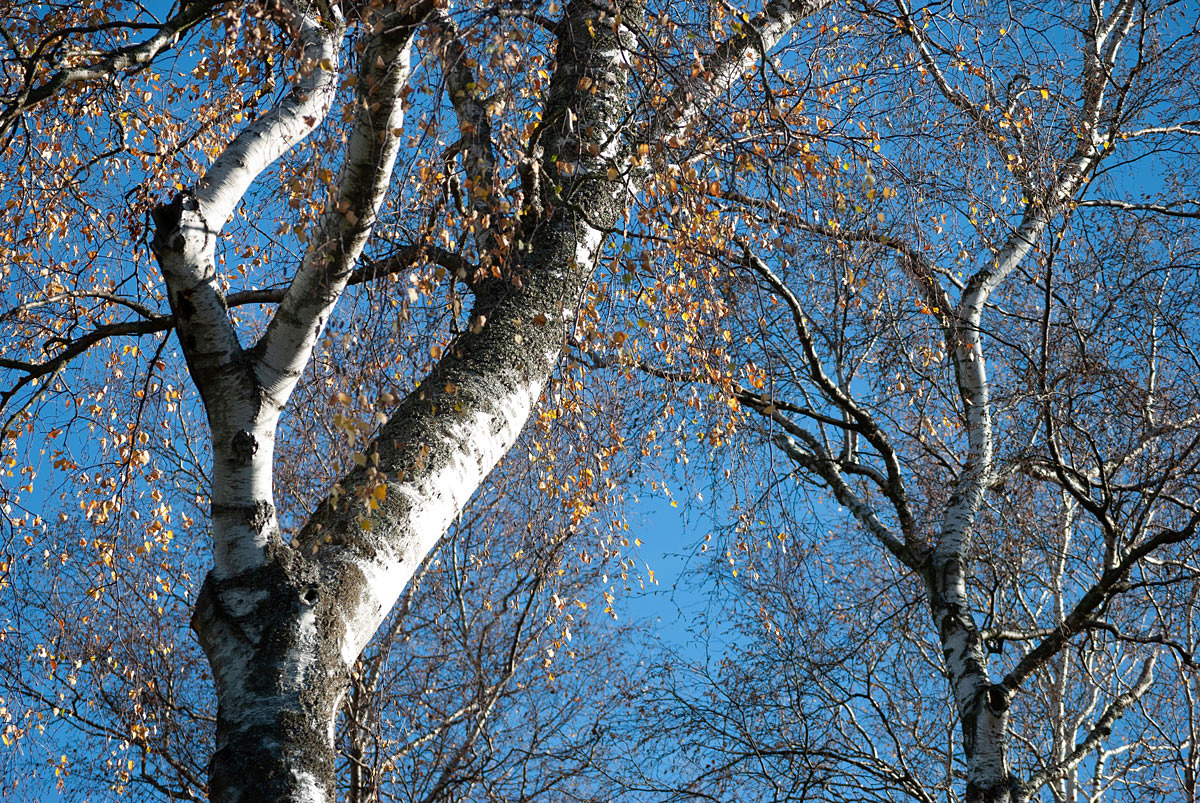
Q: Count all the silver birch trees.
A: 2